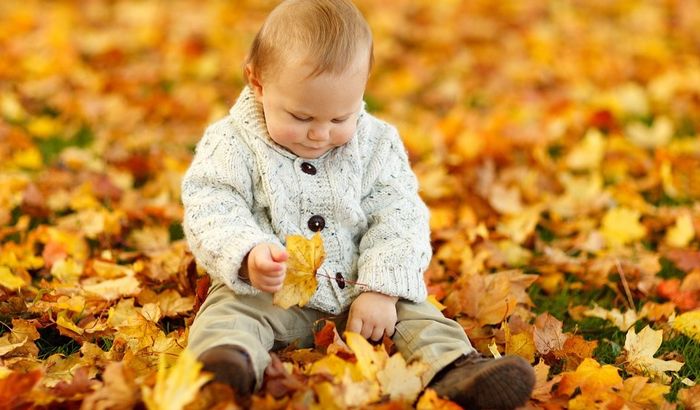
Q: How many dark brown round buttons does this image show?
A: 3